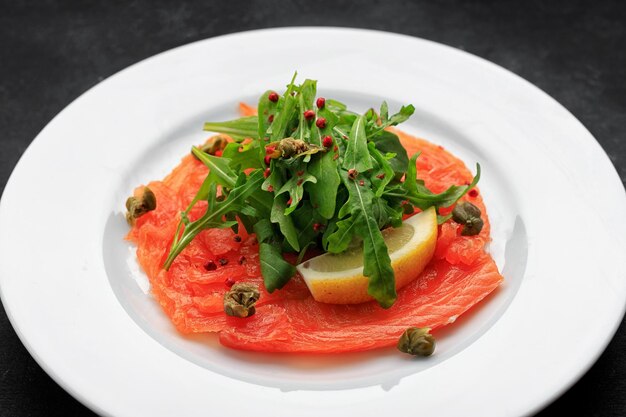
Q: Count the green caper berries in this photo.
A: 6